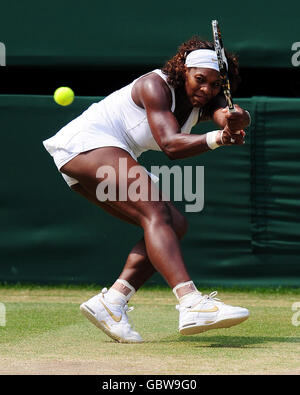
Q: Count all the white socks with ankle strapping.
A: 2